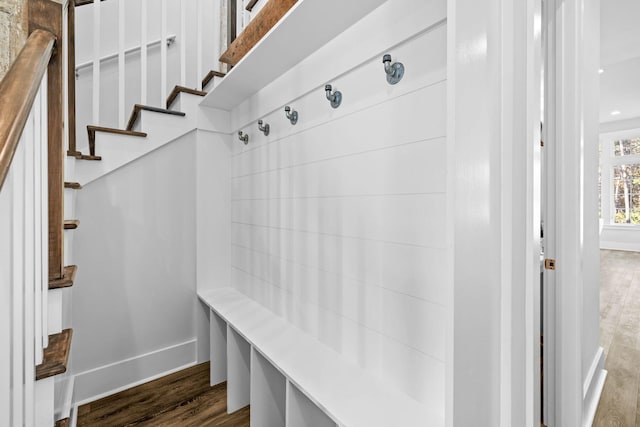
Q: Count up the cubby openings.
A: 5